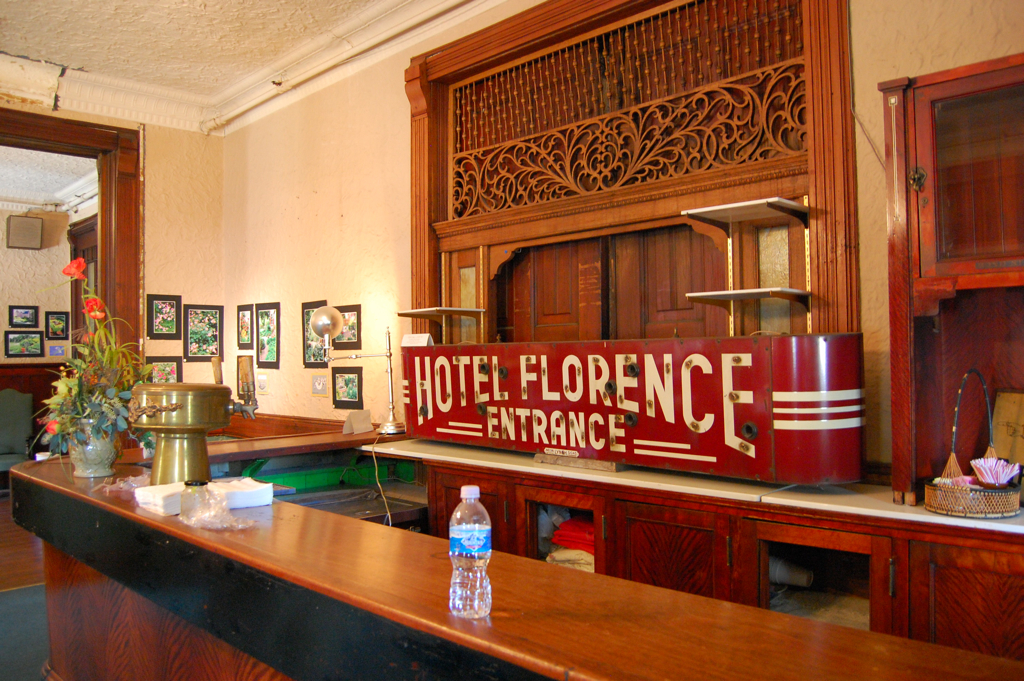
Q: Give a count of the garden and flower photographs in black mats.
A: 12